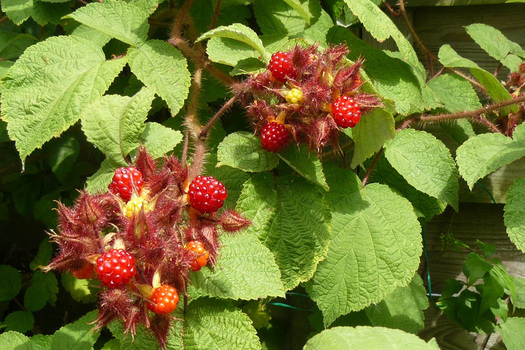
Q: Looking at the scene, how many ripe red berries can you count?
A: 6